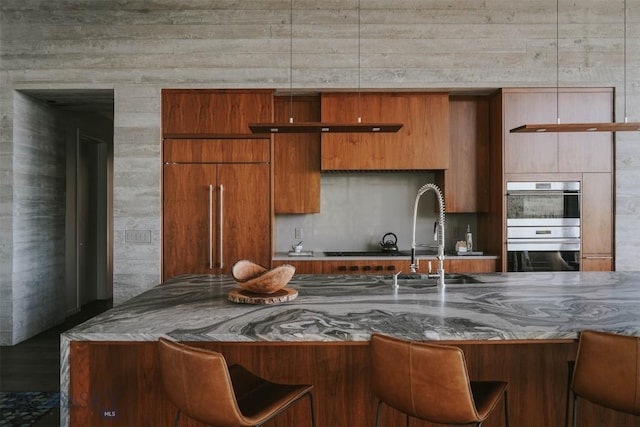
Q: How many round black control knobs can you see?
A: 5